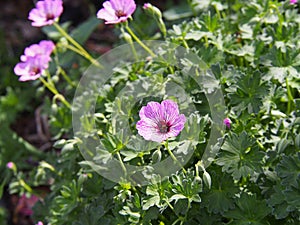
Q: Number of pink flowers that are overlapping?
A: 2